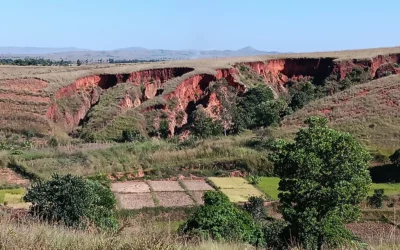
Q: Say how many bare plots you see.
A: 6